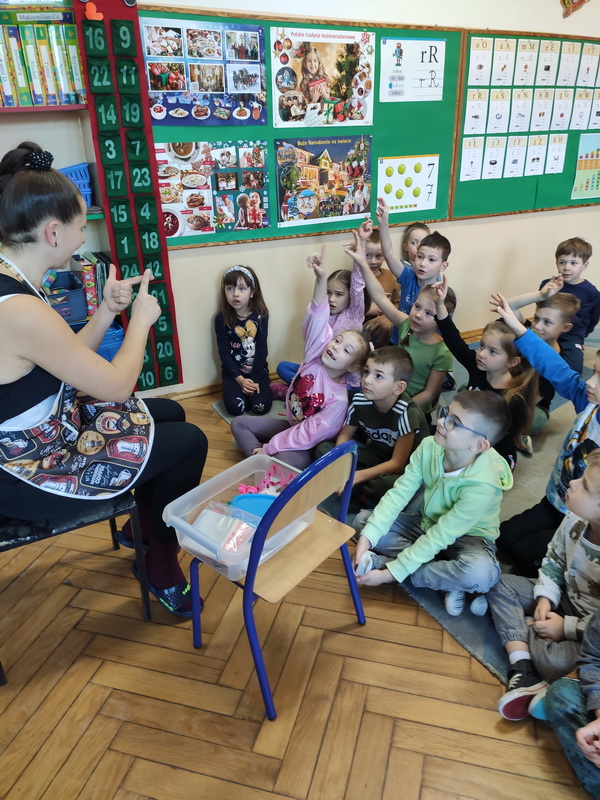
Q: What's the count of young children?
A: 15